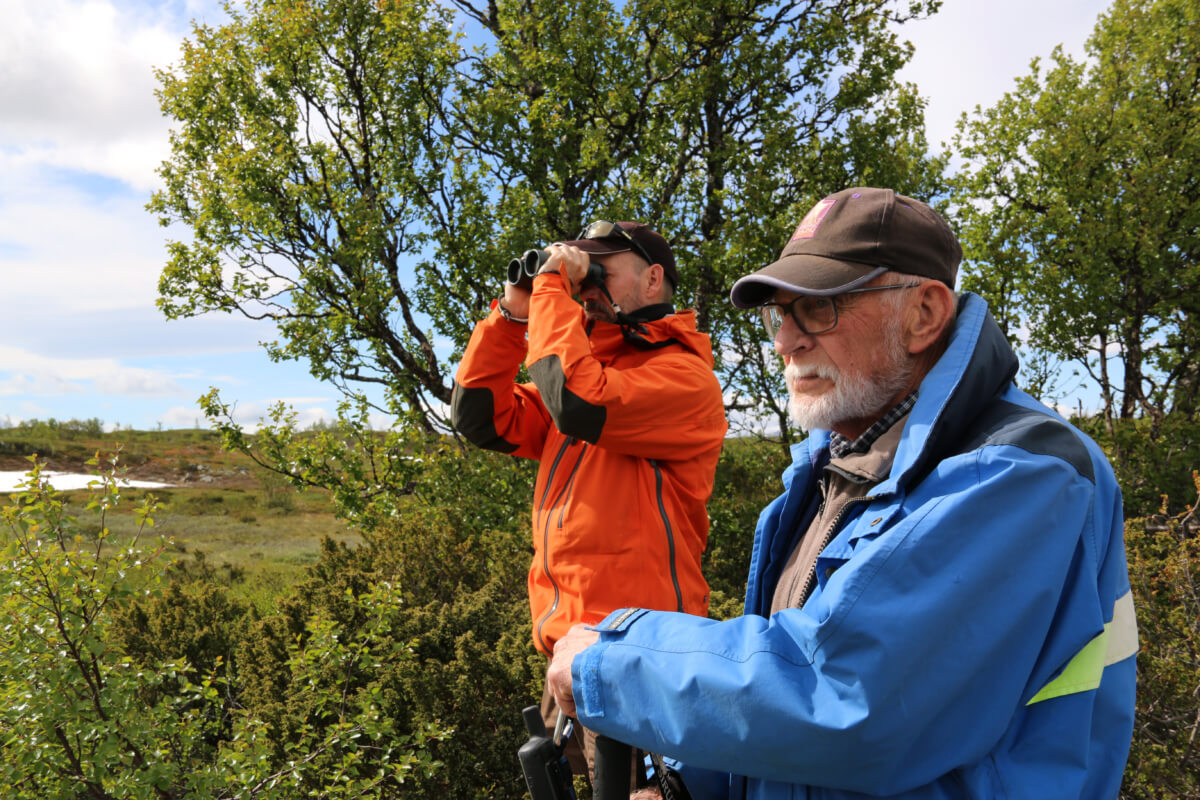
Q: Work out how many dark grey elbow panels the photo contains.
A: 2